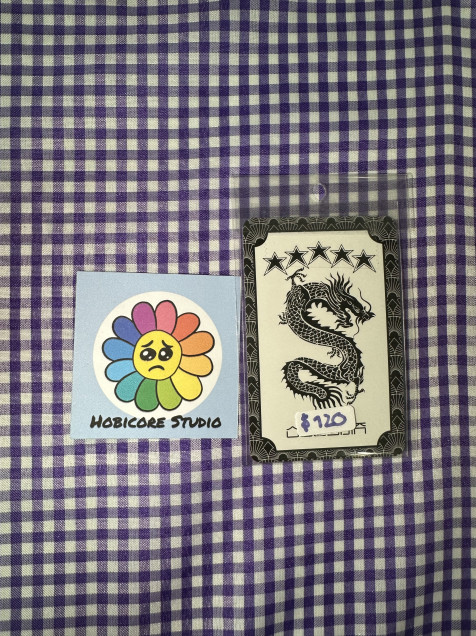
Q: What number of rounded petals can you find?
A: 12